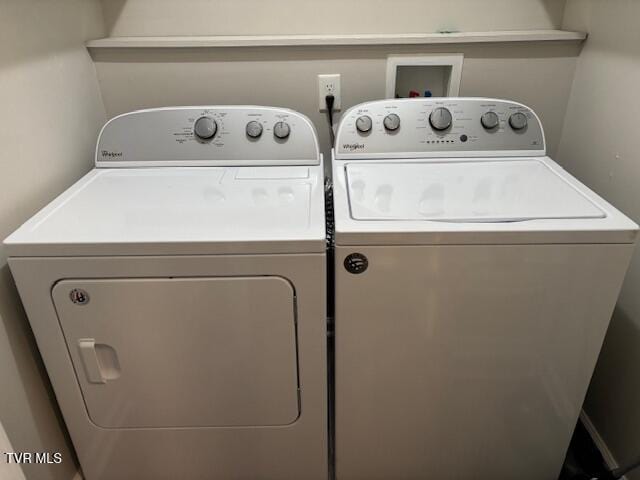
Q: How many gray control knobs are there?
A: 8